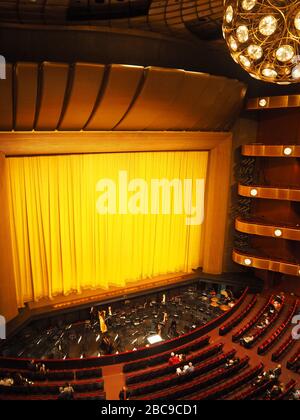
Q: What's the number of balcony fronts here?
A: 5